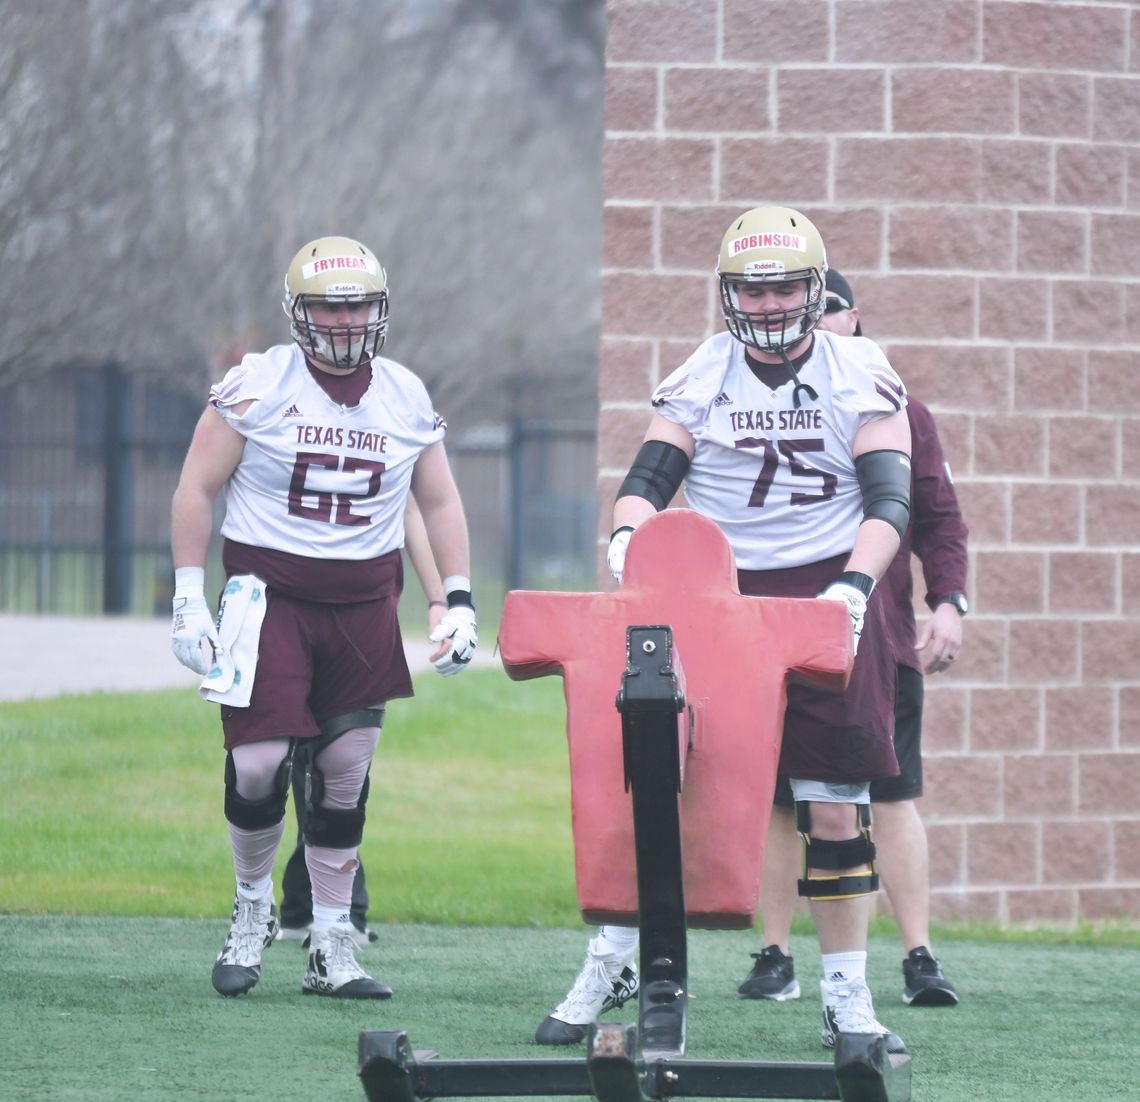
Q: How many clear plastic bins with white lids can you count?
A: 0